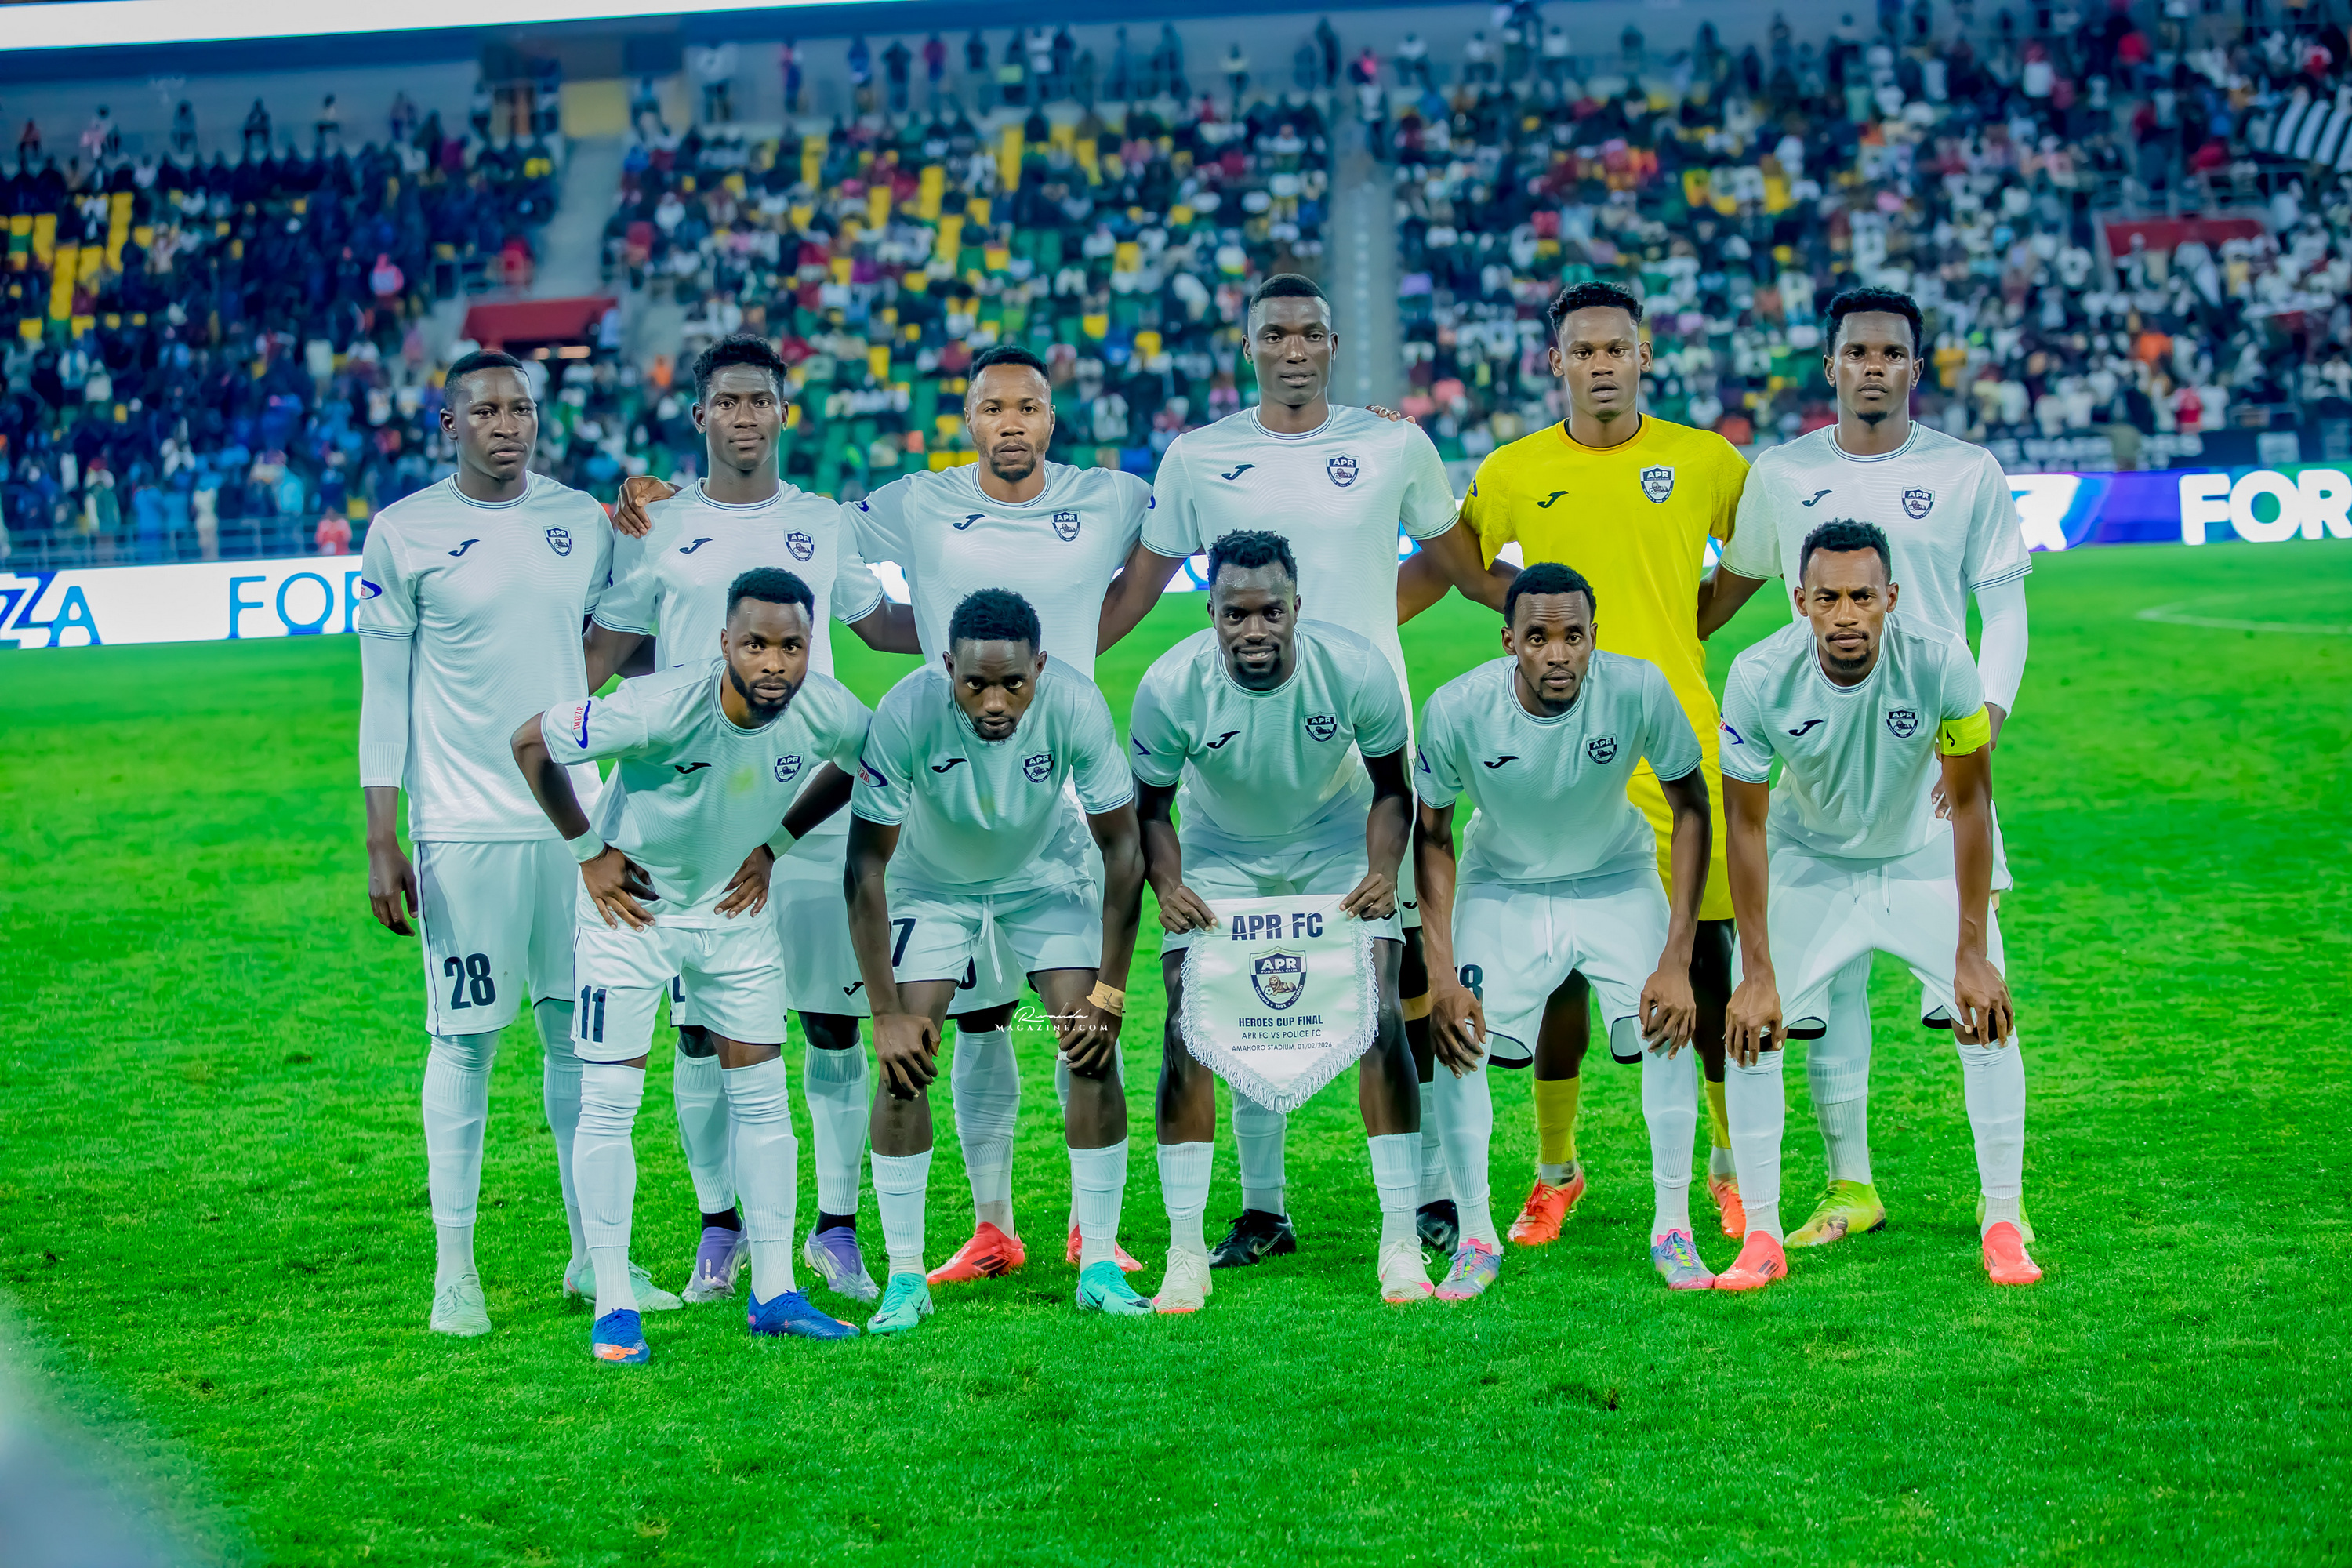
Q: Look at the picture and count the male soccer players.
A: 11